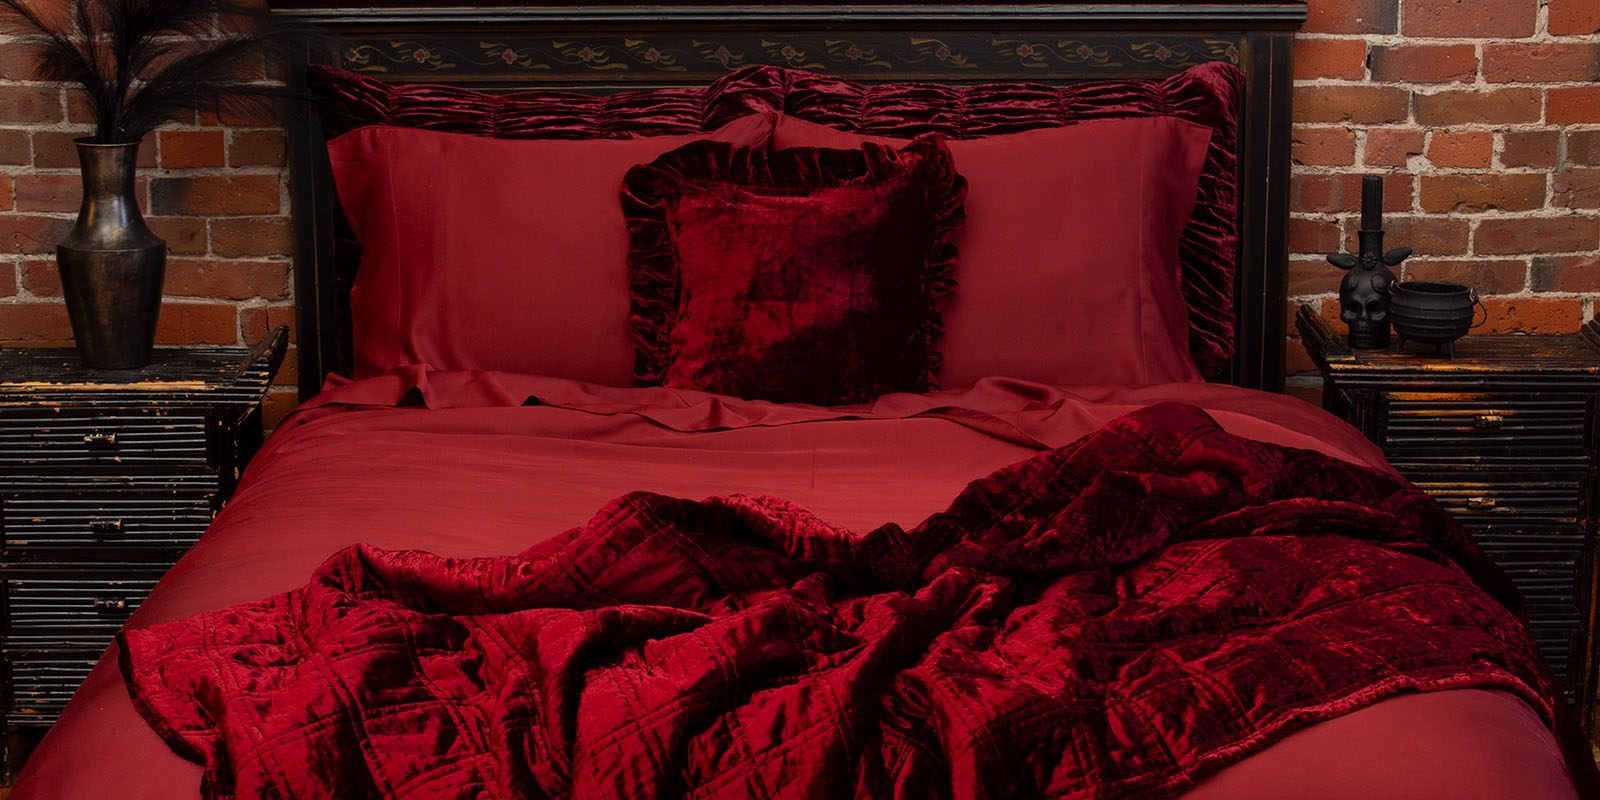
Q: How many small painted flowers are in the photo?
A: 13